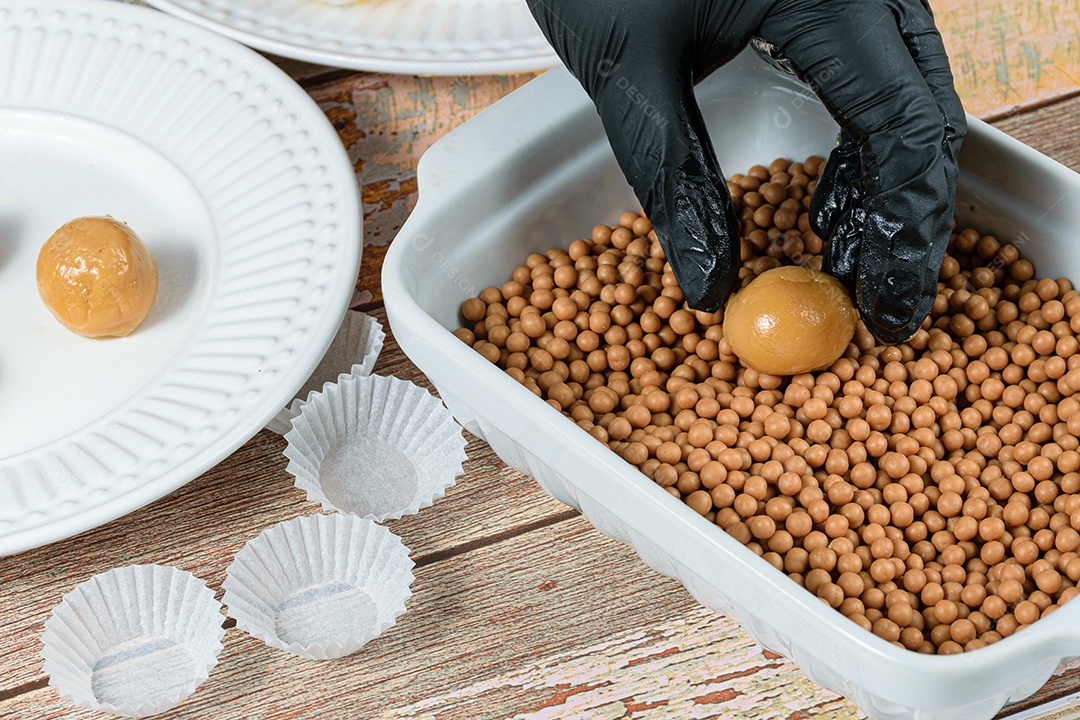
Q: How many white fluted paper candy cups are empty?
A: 4